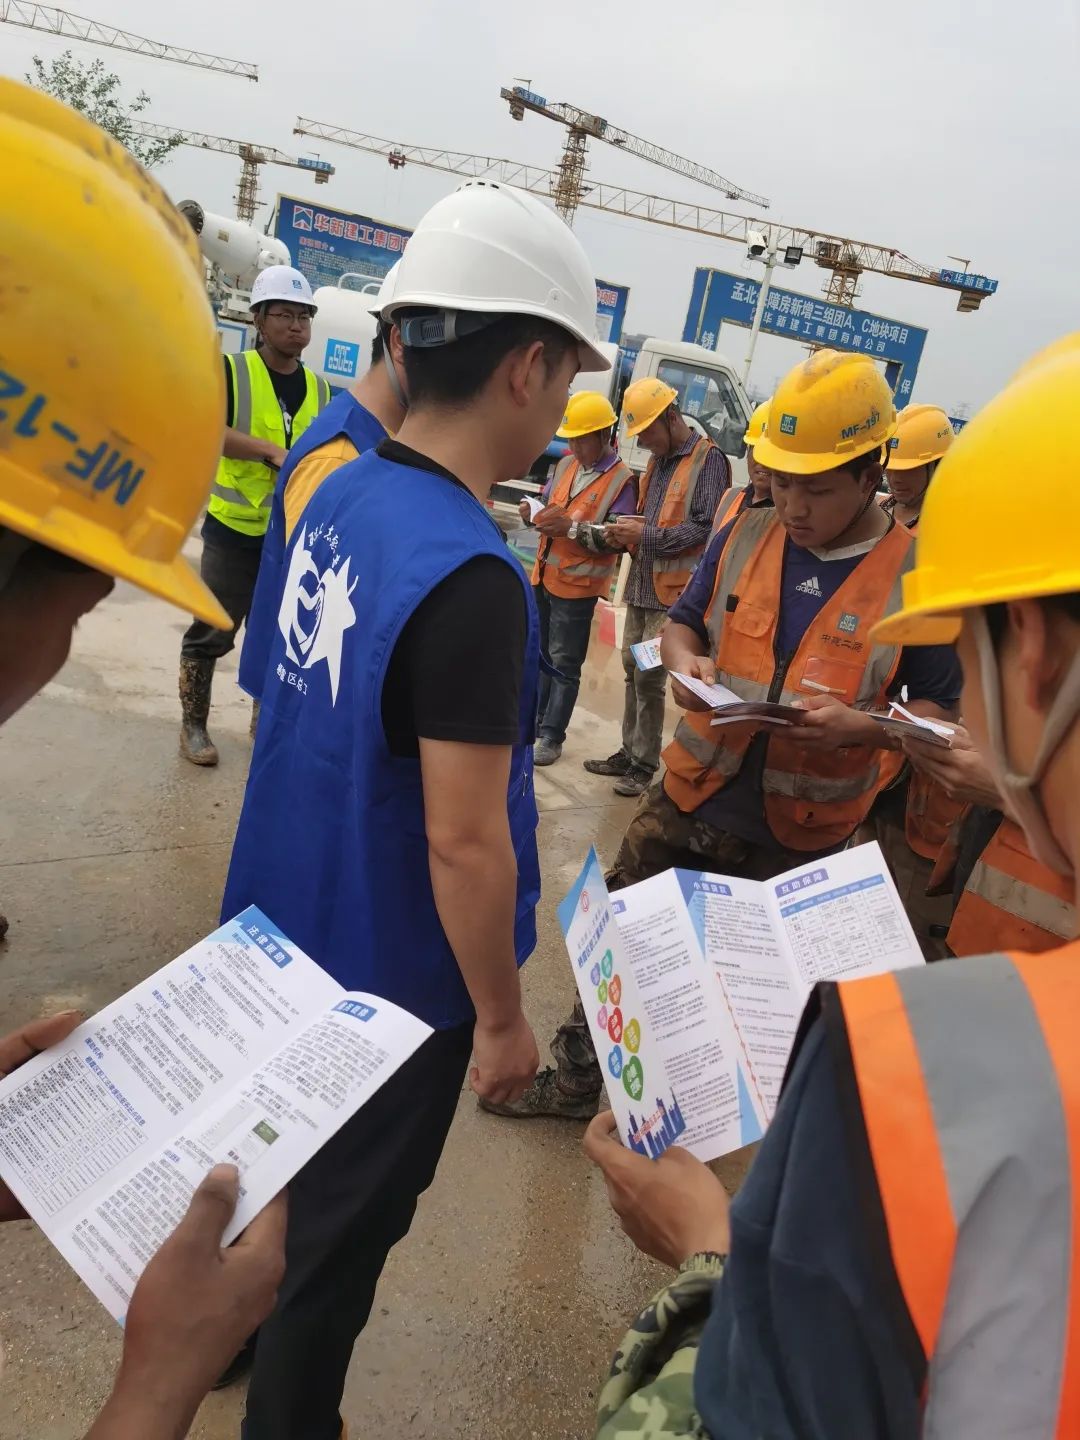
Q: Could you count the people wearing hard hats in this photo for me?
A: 10